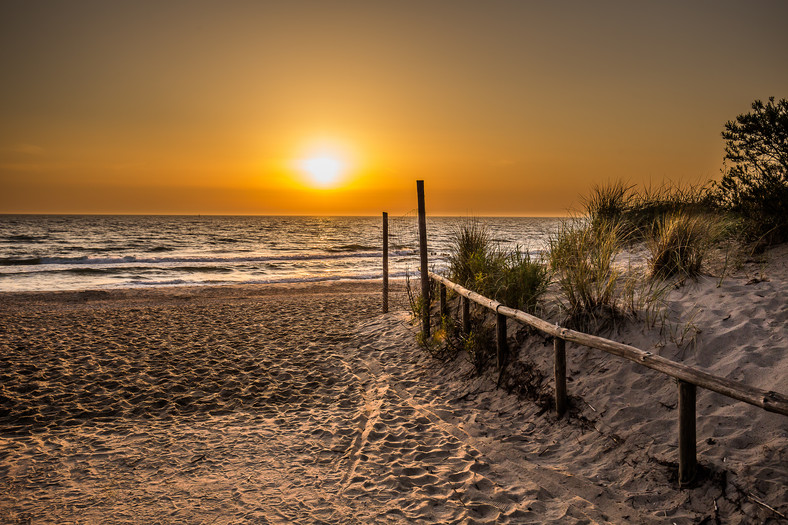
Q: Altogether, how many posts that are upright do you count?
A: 7